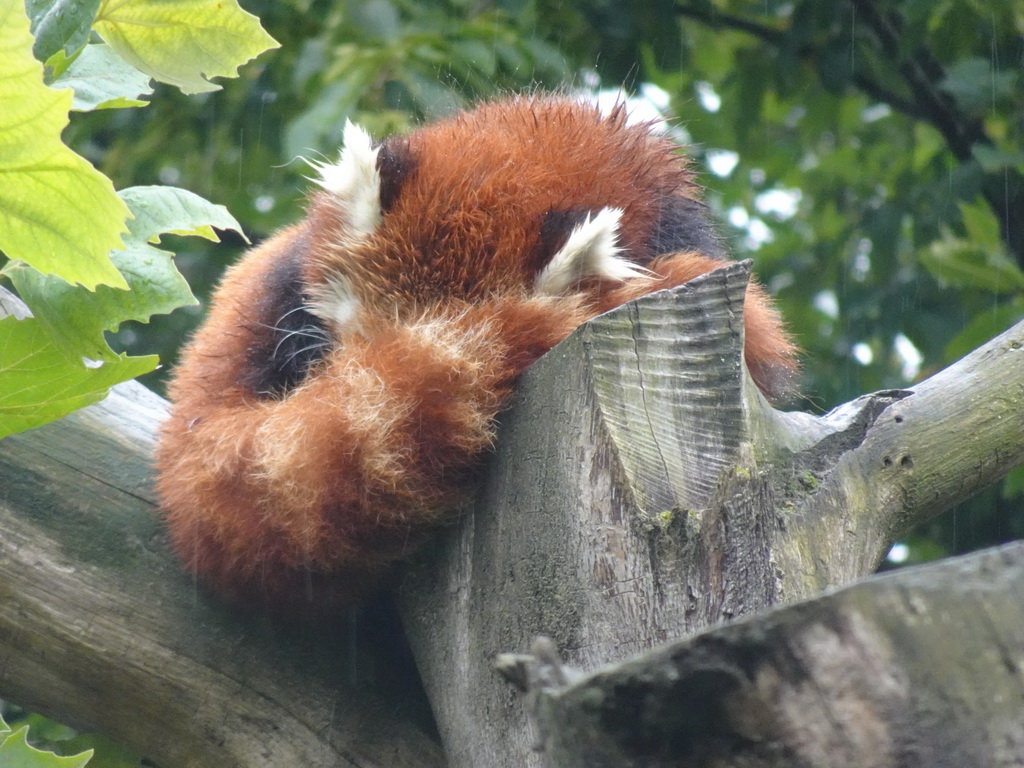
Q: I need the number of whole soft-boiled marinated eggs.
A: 0